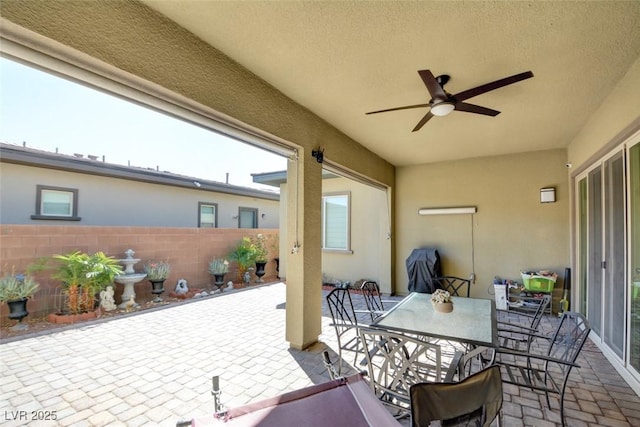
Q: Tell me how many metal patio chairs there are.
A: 6